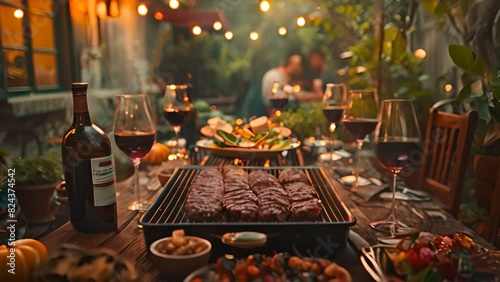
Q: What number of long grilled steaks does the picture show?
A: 4